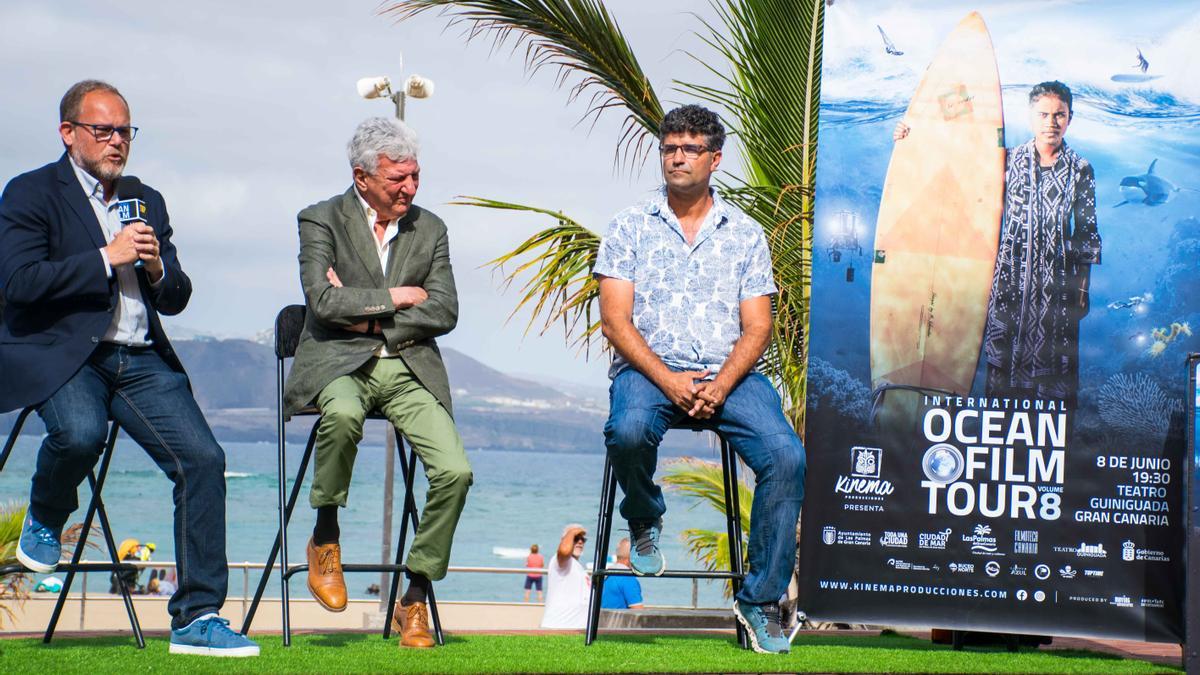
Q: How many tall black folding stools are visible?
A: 3